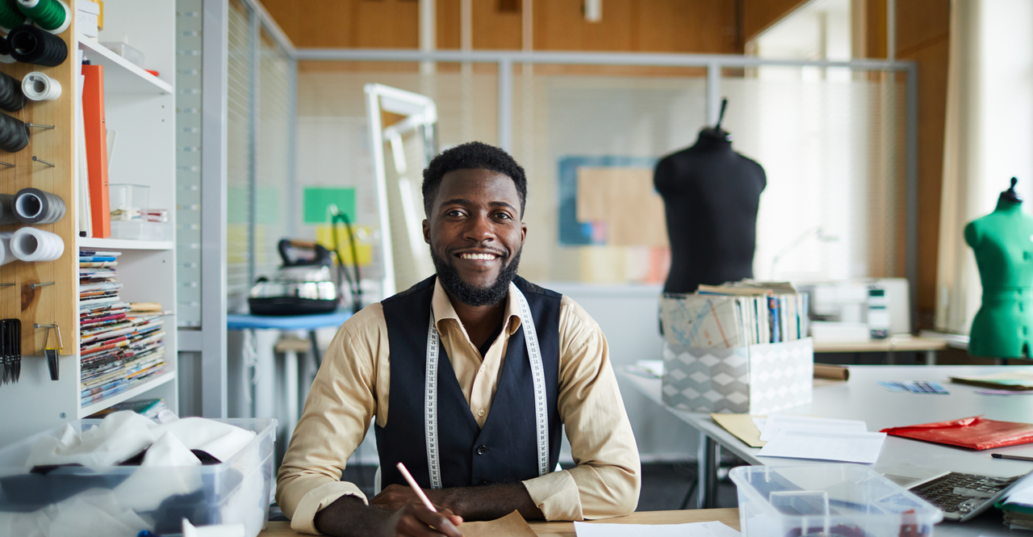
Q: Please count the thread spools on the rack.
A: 11